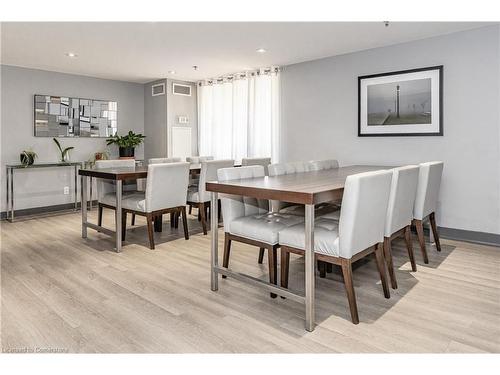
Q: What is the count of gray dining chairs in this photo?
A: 12